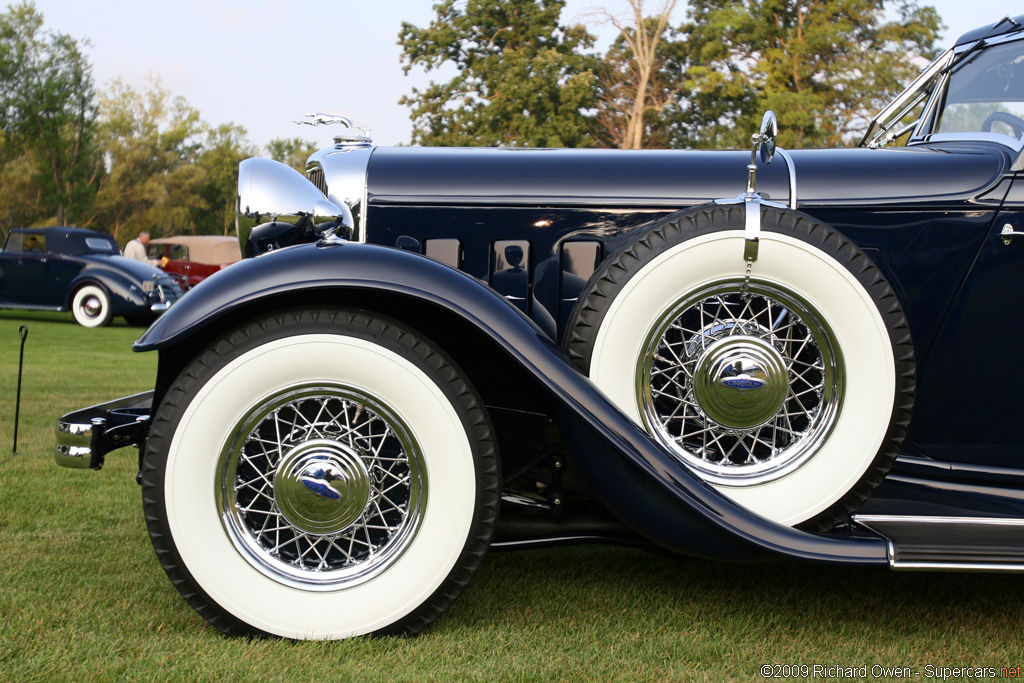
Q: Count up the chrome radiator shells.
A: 1